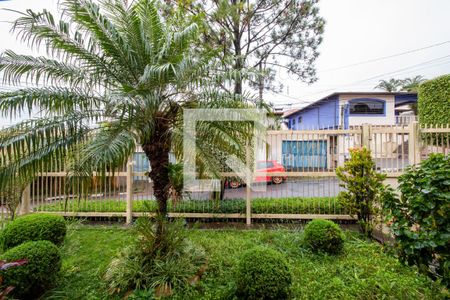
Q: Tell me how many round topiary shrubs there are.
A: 4